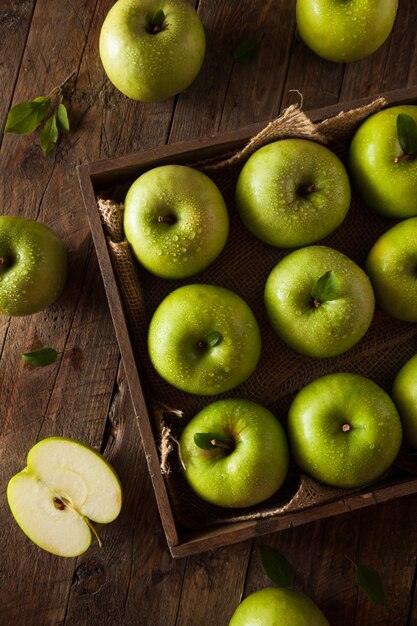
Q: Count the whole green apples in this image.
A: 13